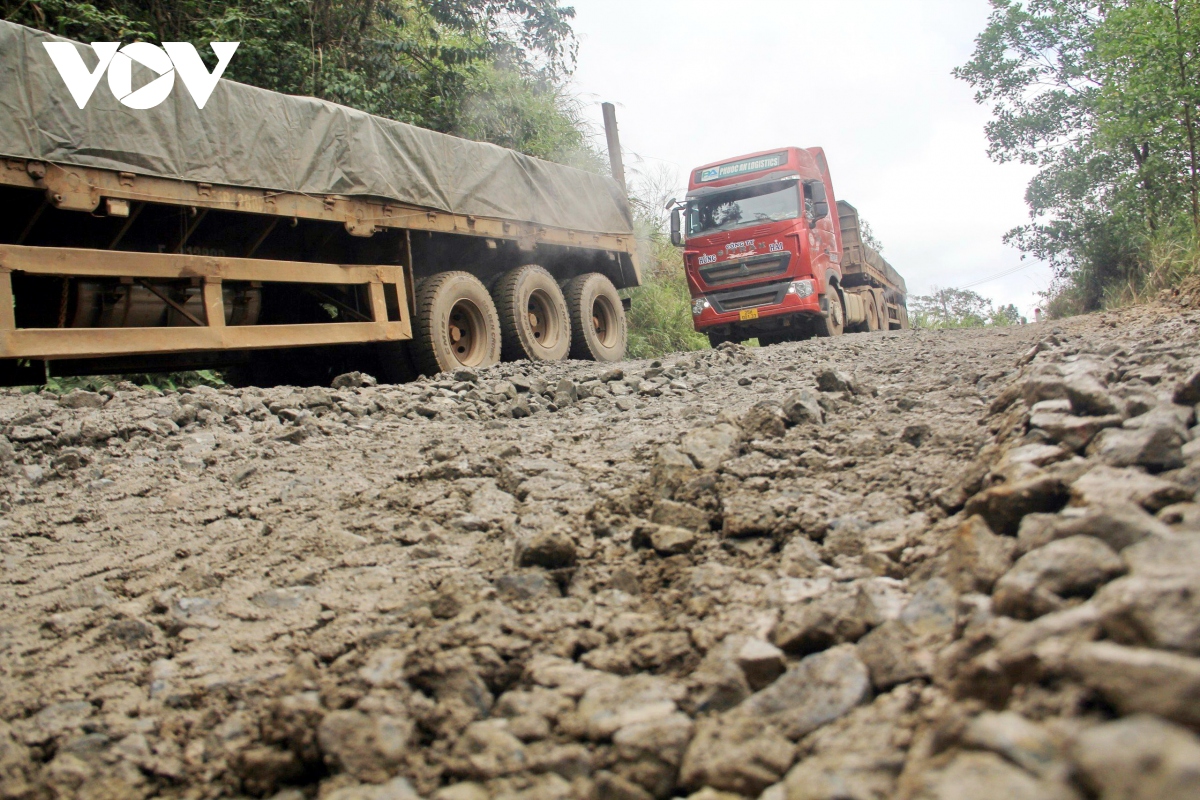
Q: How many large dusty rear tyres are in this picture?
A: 3